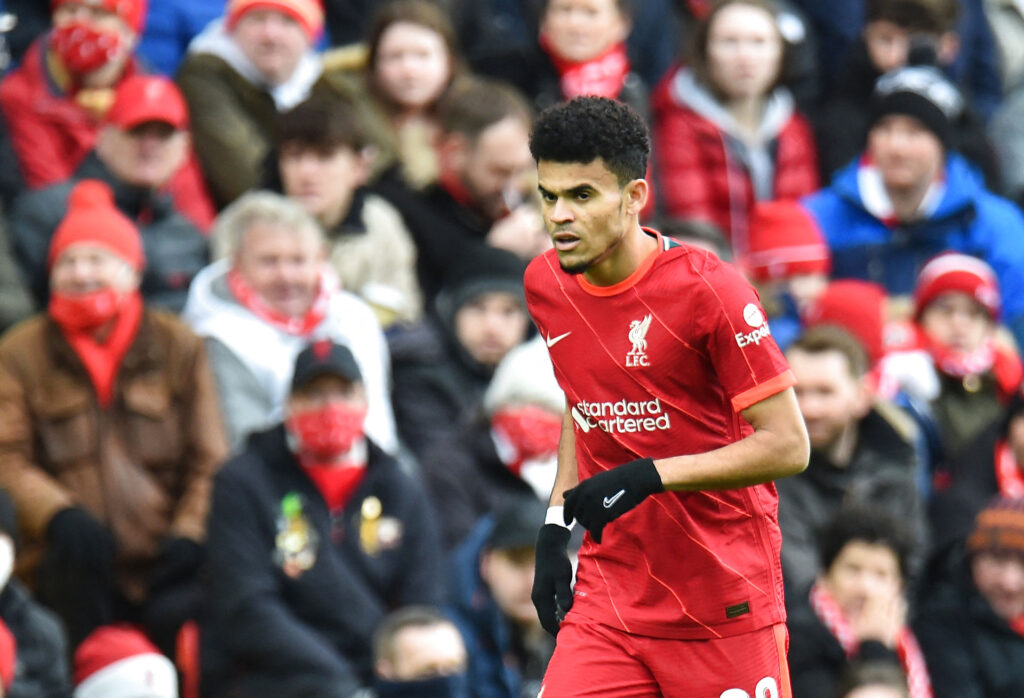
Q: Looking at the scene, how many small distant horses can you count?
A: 0